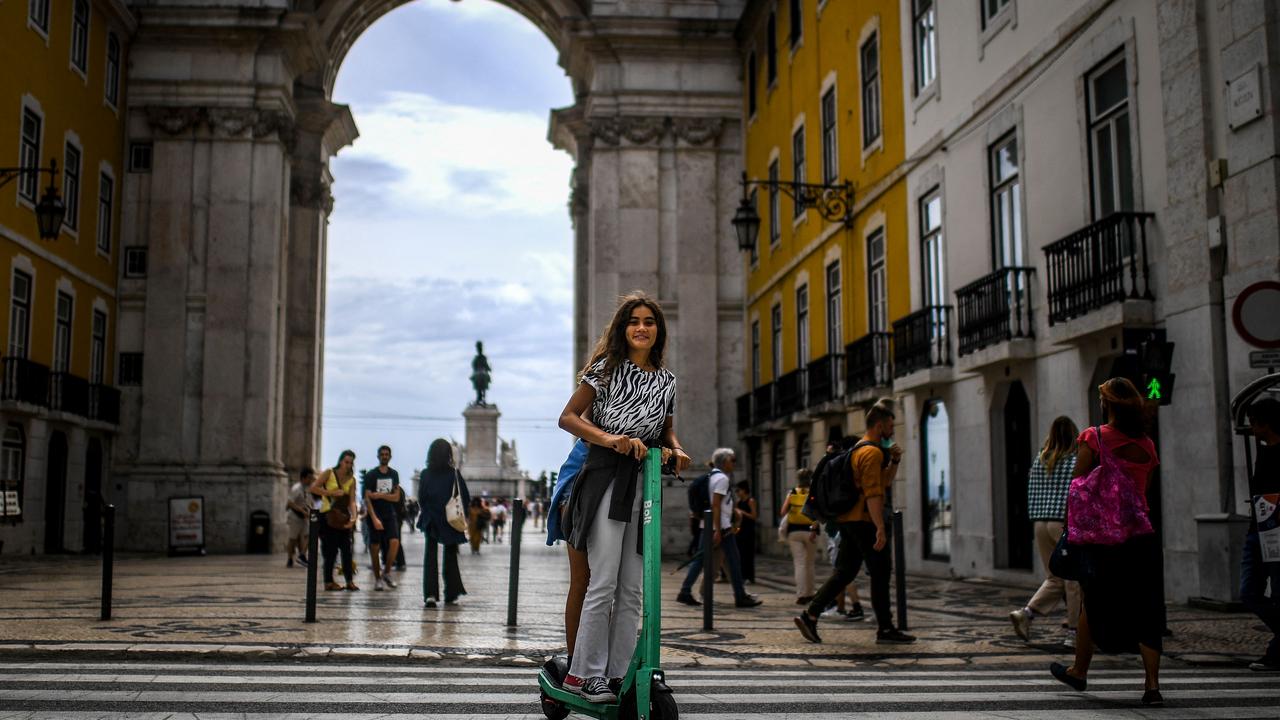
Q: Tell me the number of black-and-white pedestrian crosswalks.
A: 1